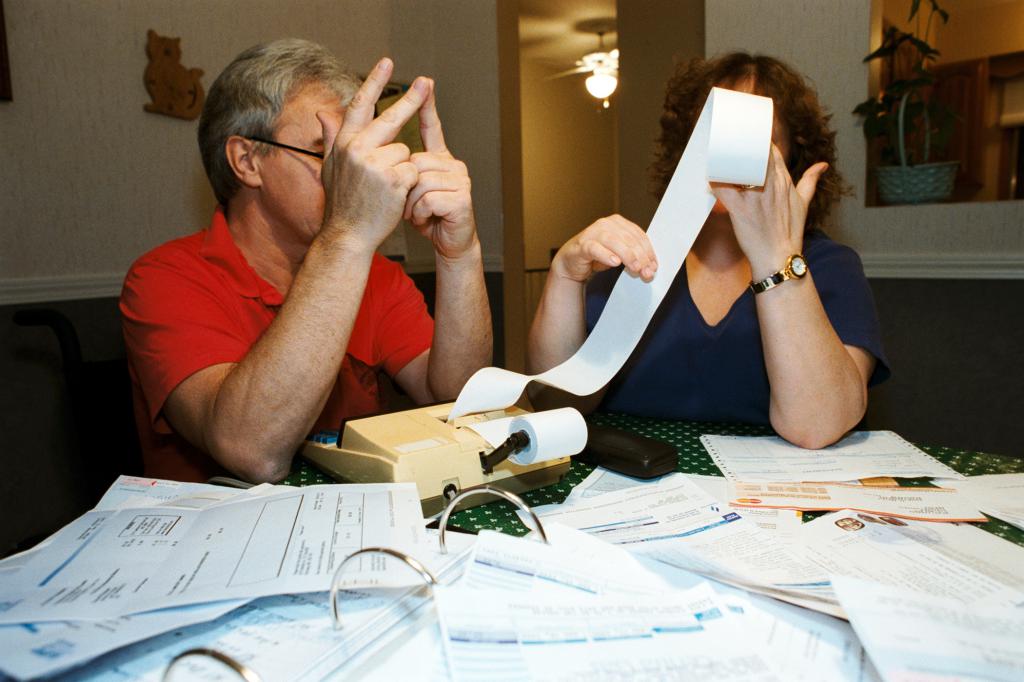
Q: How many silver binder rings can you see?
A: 3